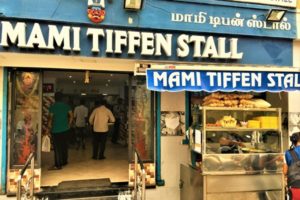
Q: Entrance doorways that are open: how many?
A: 1